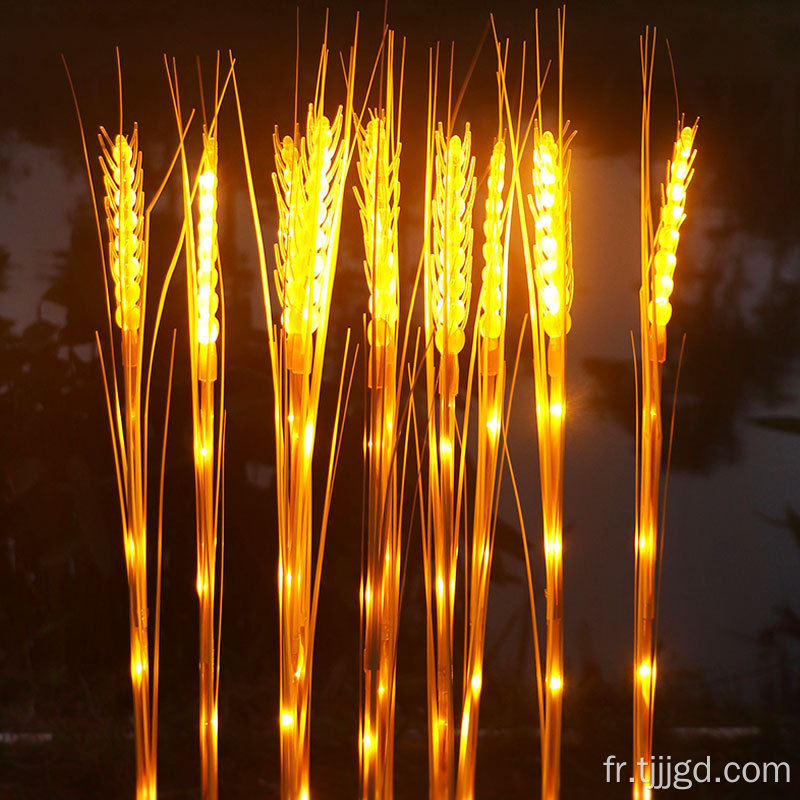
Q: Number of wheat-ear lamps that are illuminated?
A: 9